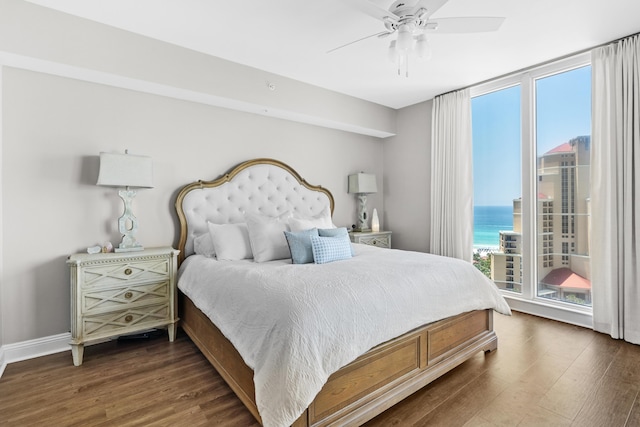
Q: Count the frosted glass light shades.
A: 3